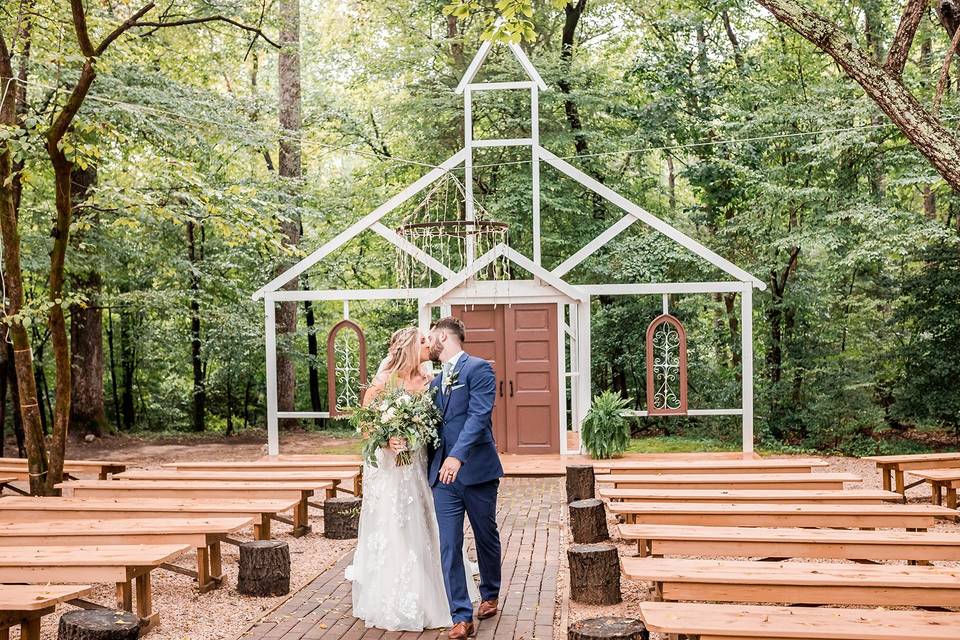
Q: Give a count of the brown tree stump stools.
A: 7